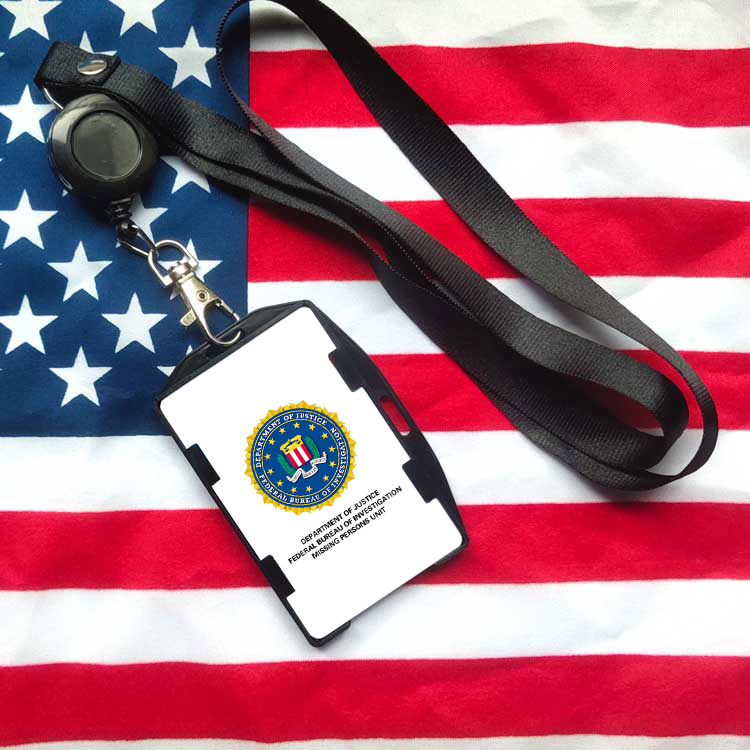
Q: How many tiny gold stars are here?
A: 13